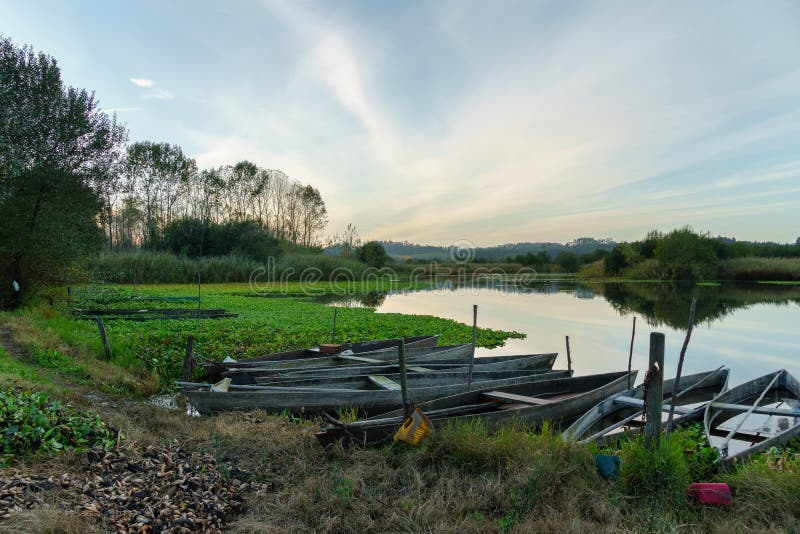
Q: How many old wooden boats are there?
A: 7